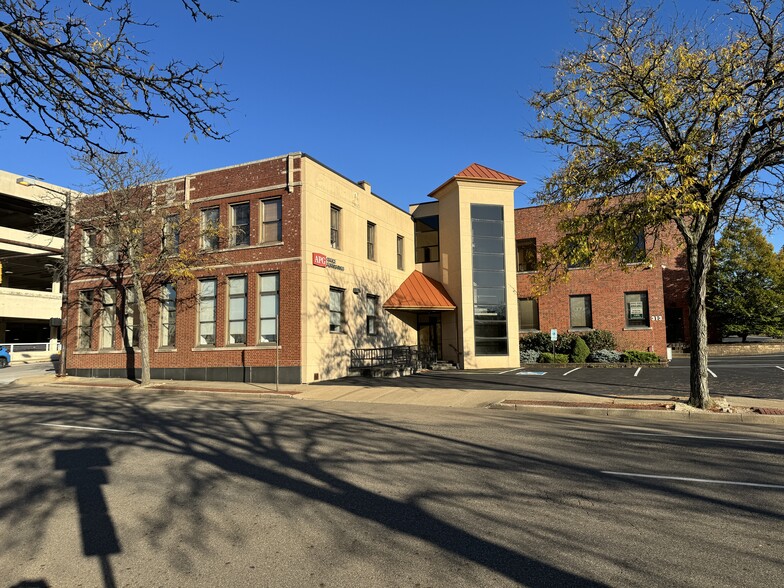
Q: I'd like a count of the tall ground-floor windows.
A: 7